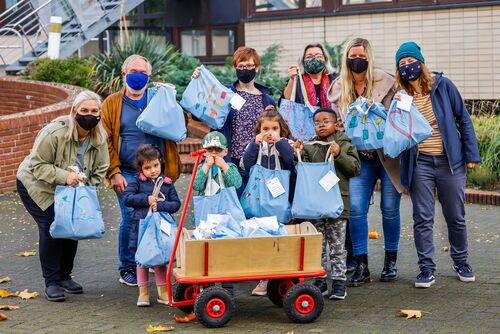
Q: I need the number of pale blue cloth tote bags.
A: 10